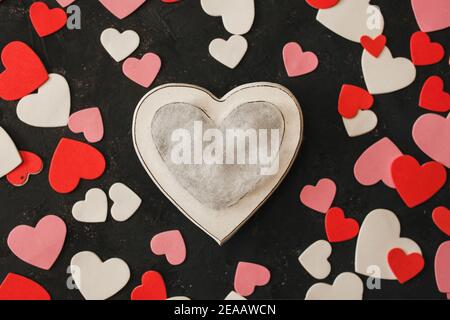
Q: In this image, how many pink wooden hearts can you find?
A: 13